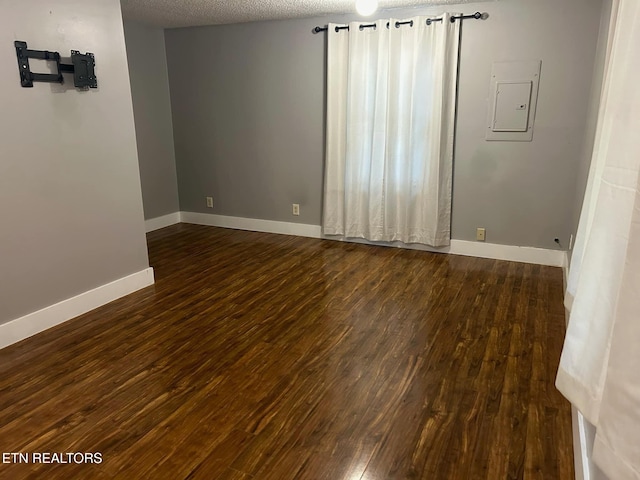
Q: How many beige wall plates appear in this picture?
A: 3